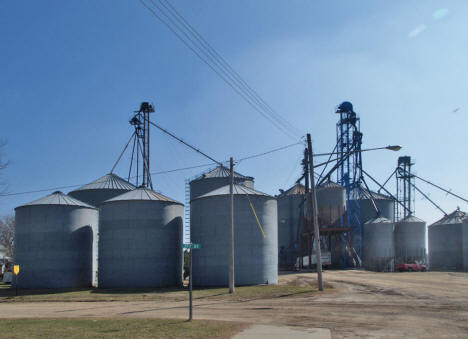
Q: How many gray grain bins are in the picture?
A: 11